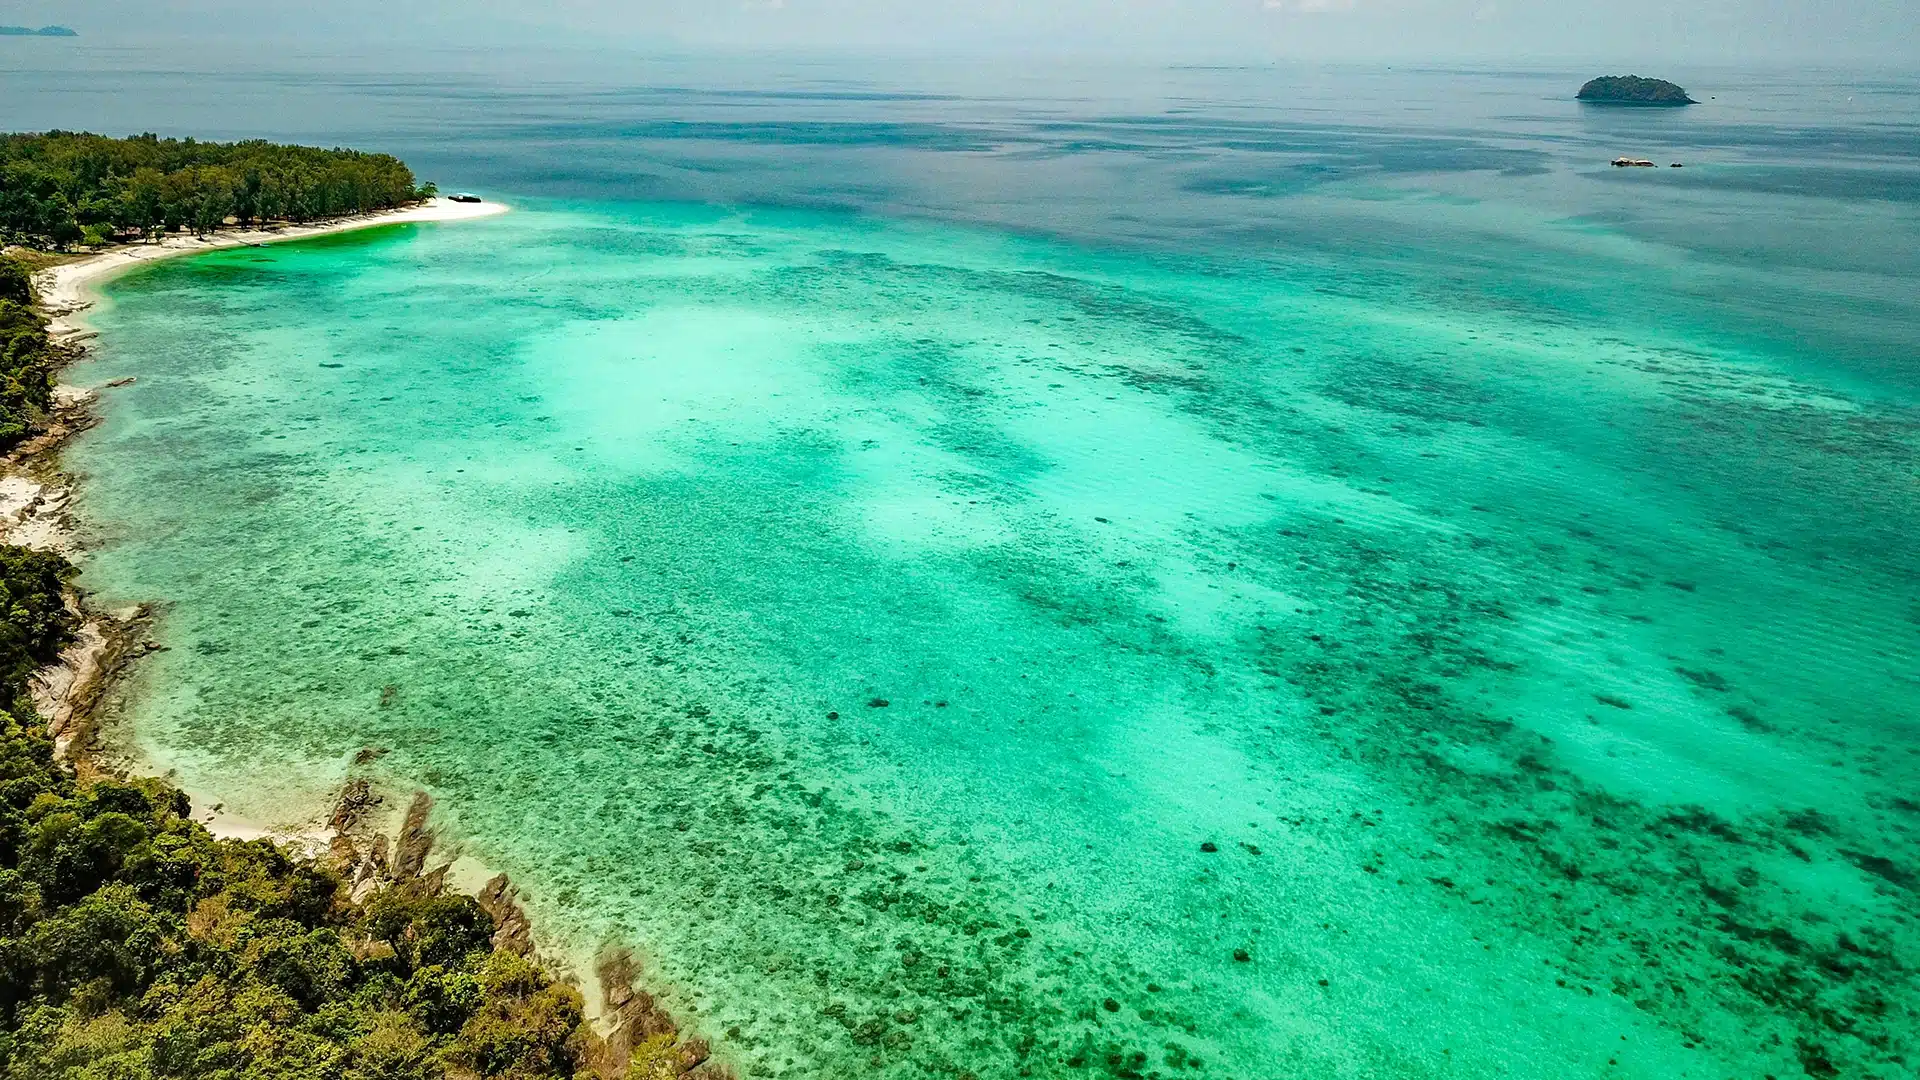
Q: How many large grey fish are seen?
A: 0